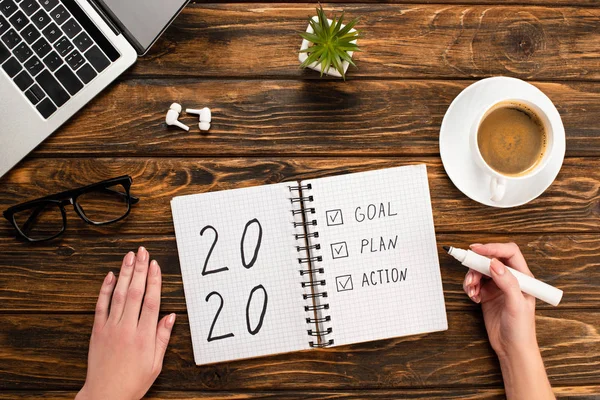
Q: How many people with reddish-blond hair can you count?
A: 0